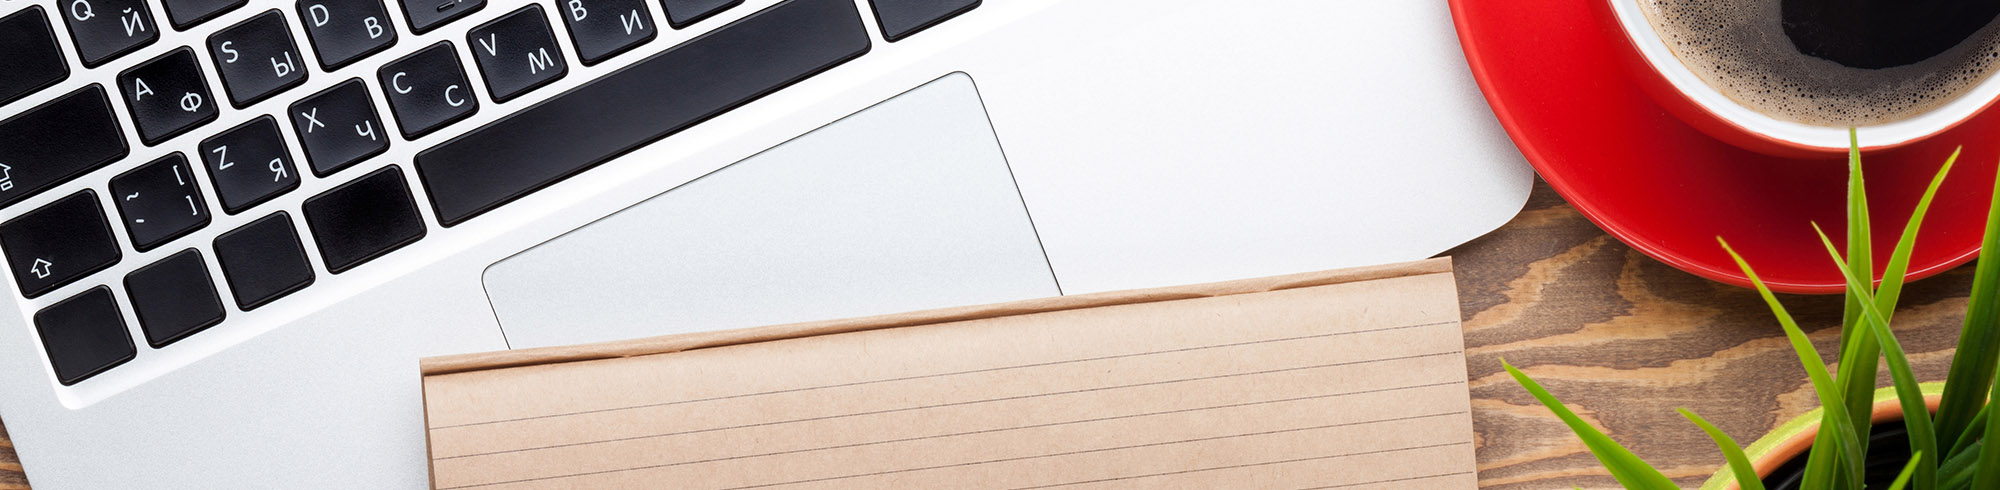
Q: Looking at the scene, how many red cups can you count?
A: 1